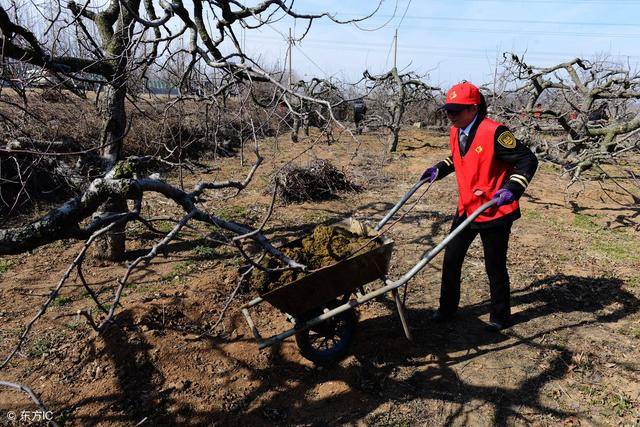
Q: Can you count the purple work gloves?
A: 2